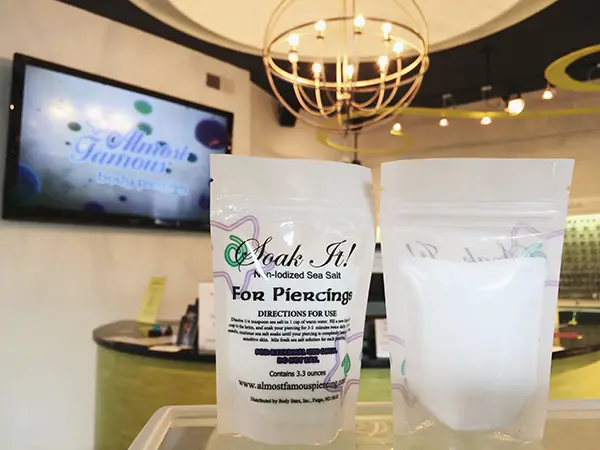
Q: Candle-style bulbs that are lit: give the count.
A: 9